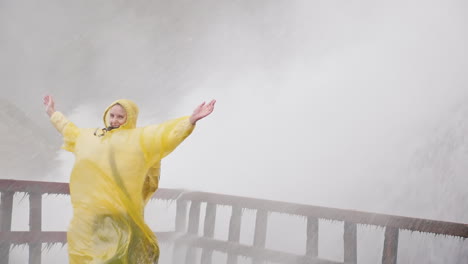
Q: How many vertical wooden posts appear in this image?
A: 10